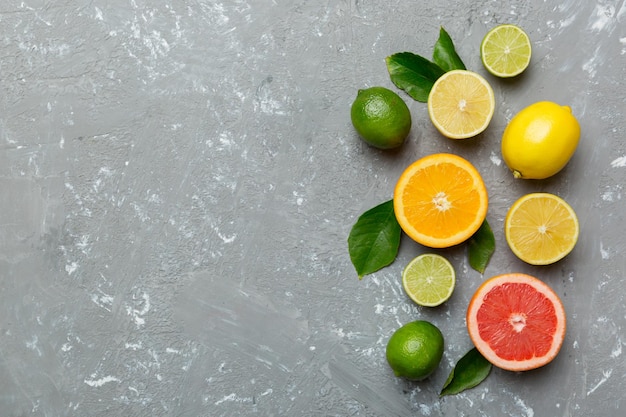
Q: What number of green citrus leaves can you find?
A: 5